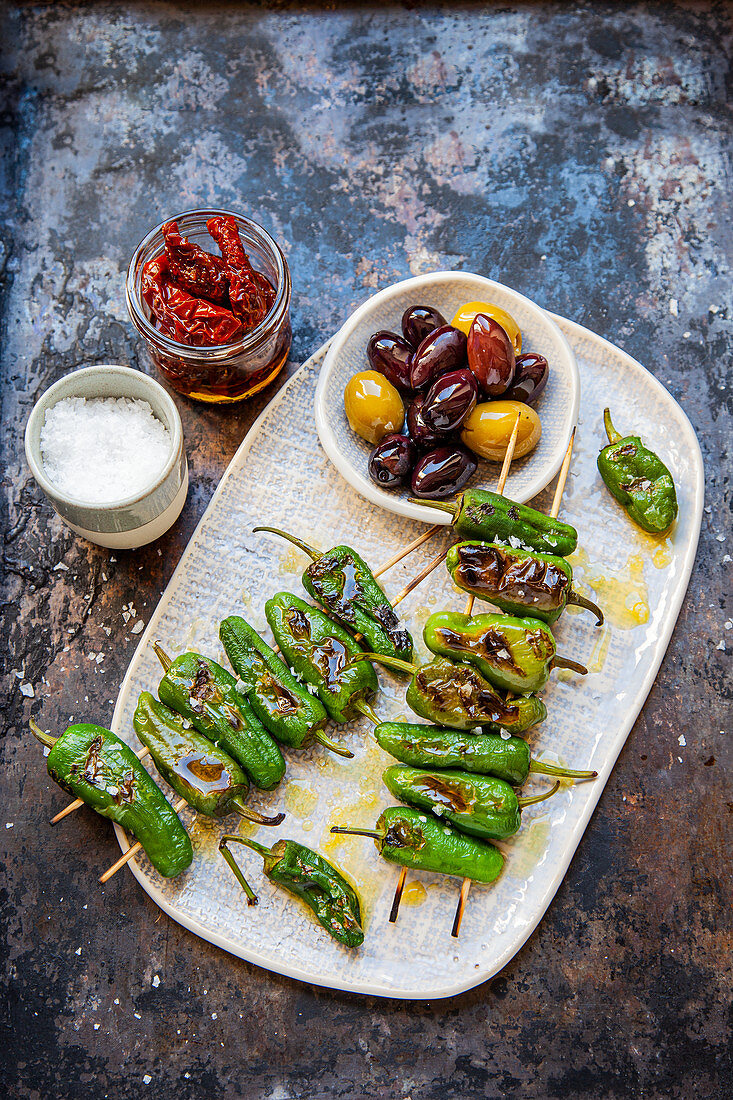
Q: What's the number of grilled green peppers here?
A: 15